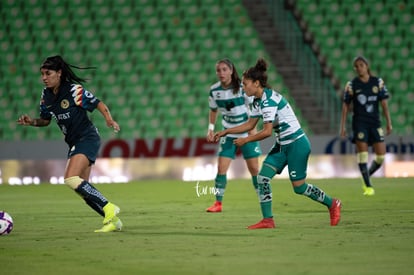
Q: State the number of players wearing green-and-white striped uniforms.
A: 2